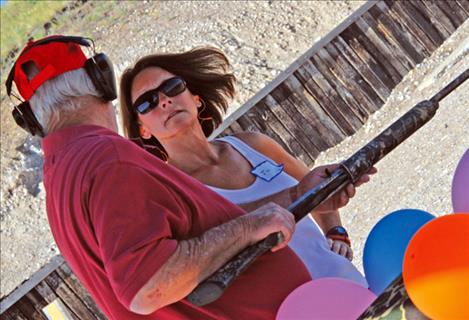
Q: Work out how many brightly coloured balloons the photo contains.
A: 4